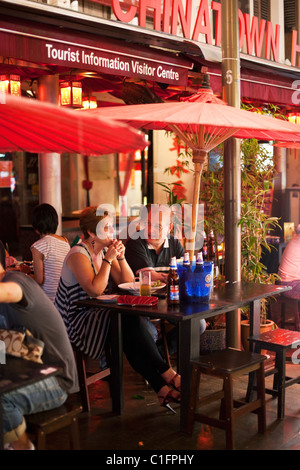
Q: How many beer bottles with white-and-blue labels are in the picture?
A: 3